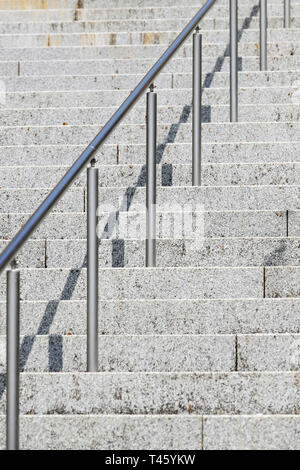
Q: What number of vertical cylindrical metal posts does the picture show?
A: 7